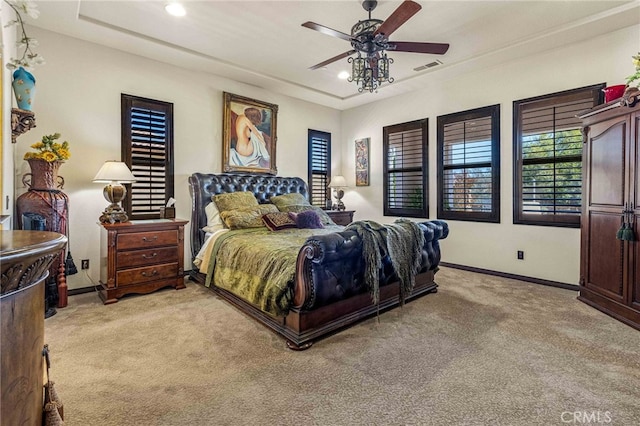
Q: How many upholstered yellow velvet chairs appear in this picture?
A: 0